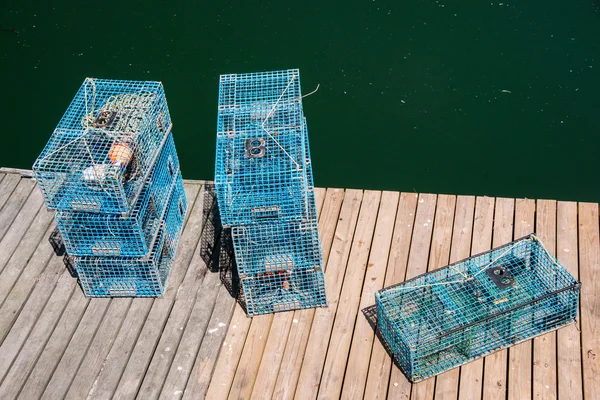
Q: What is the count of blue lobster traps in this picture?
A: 7